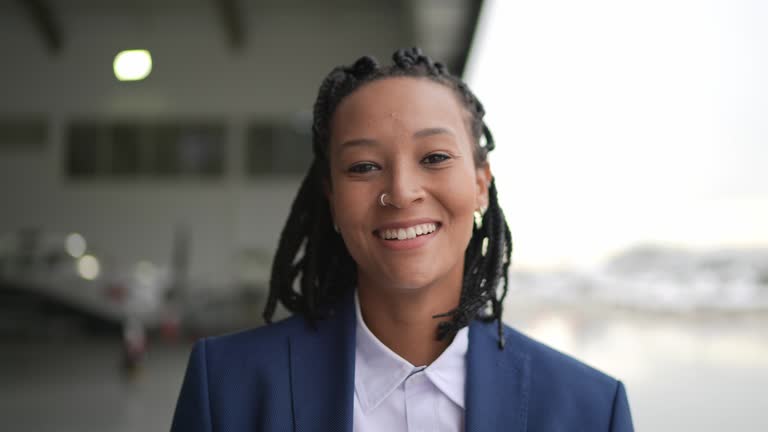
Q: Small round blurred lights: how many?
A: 2